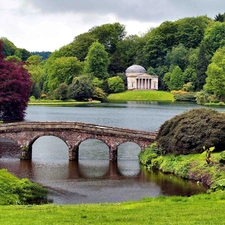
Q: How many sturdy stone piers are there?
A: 3